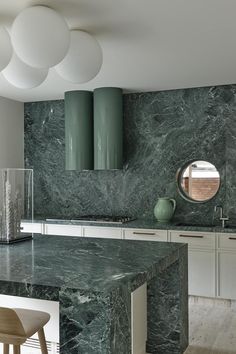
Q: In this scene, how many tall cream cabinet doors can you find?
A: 2